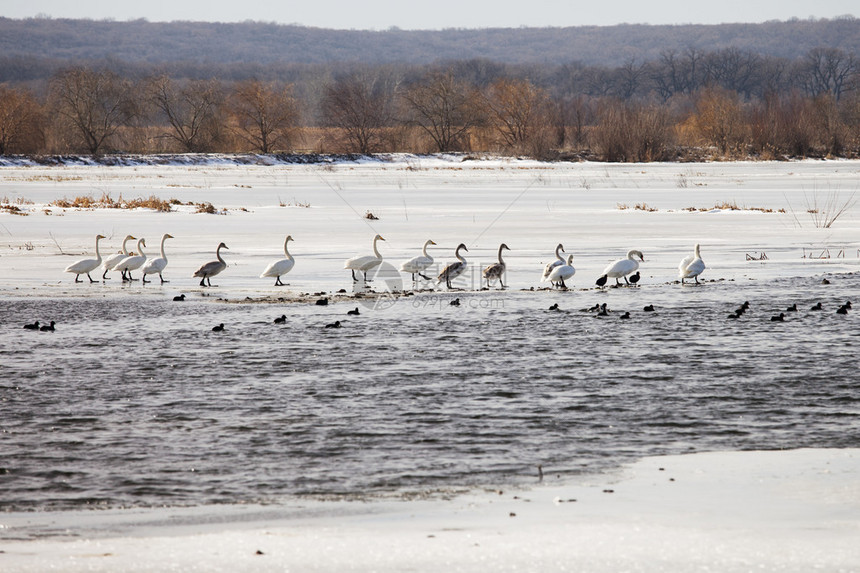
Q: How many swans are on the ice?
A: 14